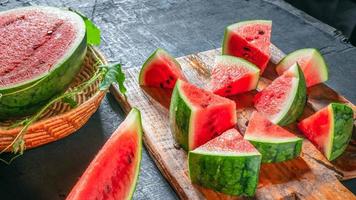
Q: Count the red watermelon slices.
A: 10